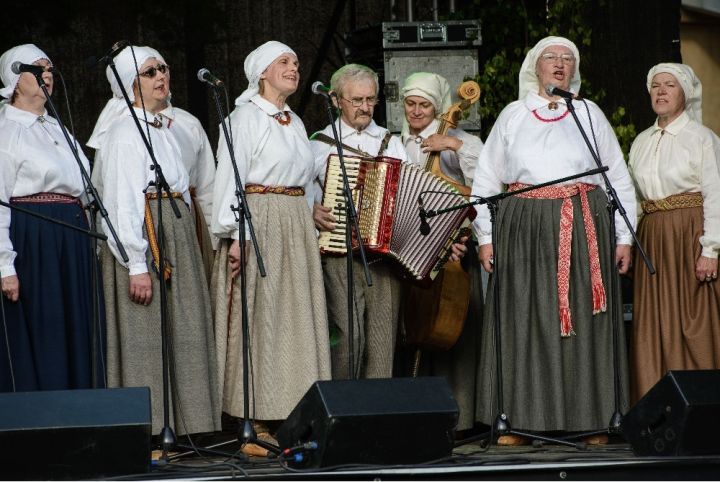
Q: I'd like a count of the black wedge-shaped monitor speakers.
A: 3